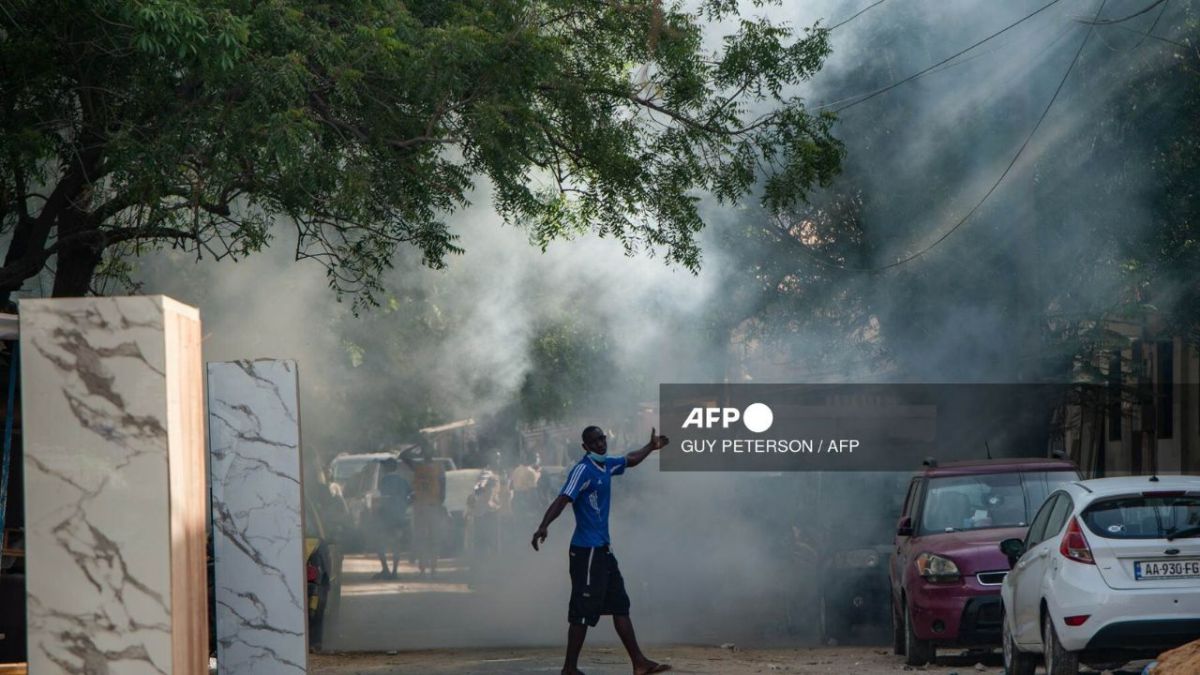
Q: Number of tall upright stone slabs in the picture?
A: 2